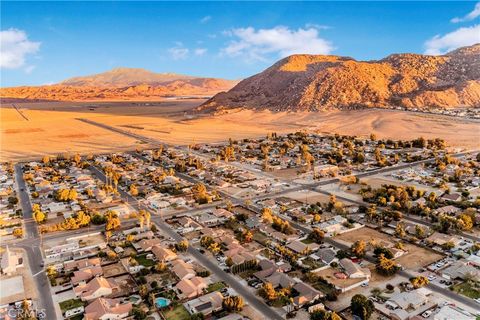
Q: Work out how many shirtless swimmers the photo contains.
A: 0